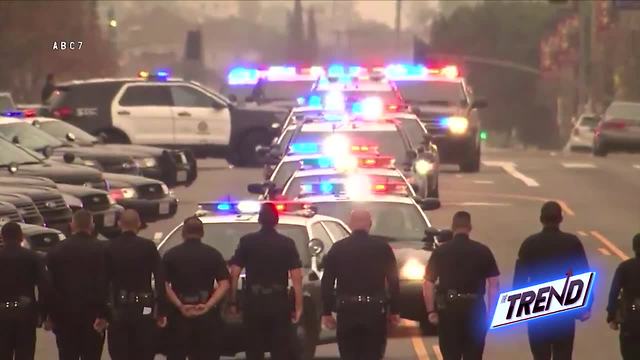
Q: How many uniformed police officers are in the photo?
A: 9